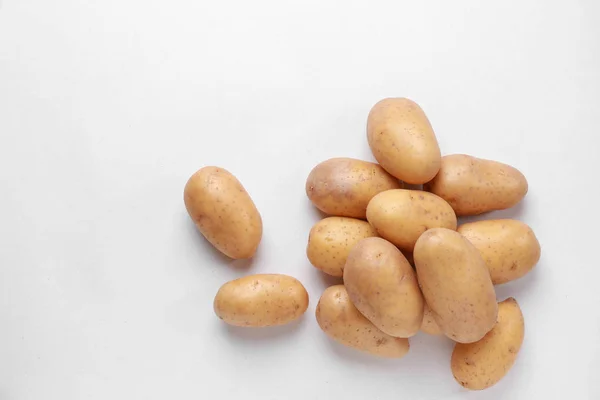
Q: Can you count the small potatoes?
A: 13